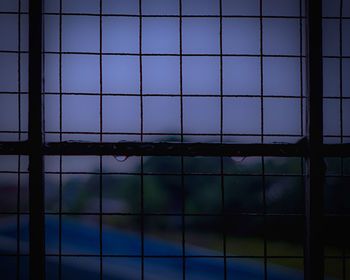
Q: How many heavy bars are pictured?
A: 3